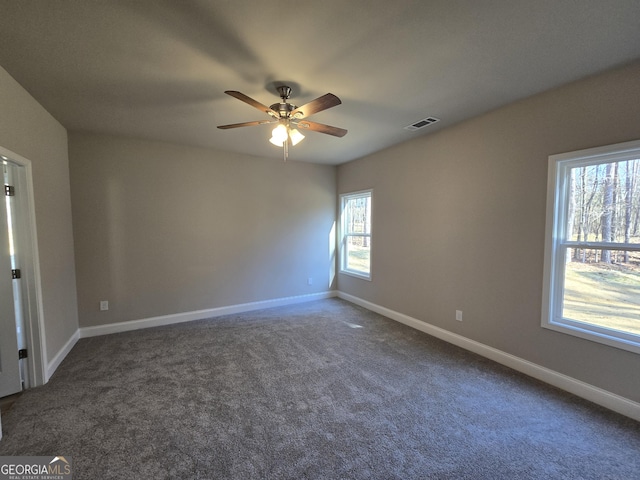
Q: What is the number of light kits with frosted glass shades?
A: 1